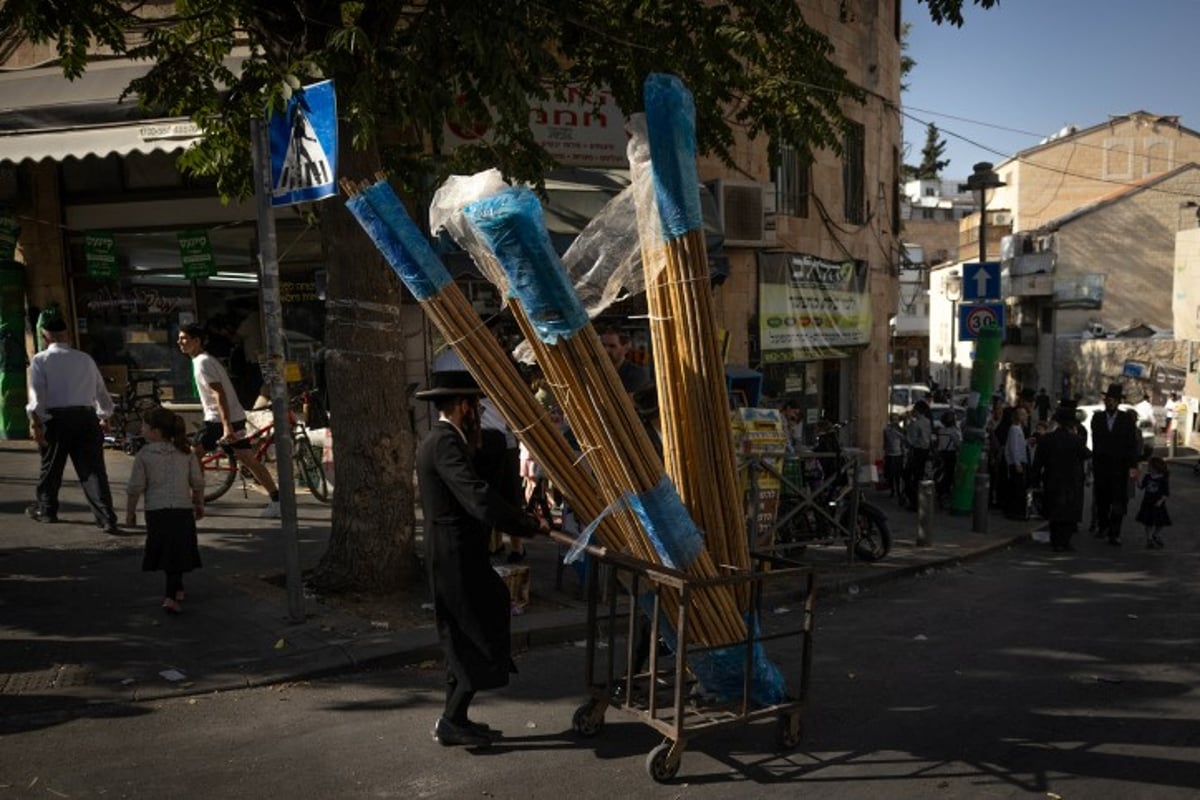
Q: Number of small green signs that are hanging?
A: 2